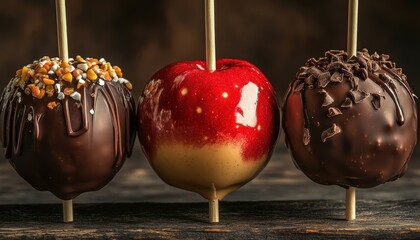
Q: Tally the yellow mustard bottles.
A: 0